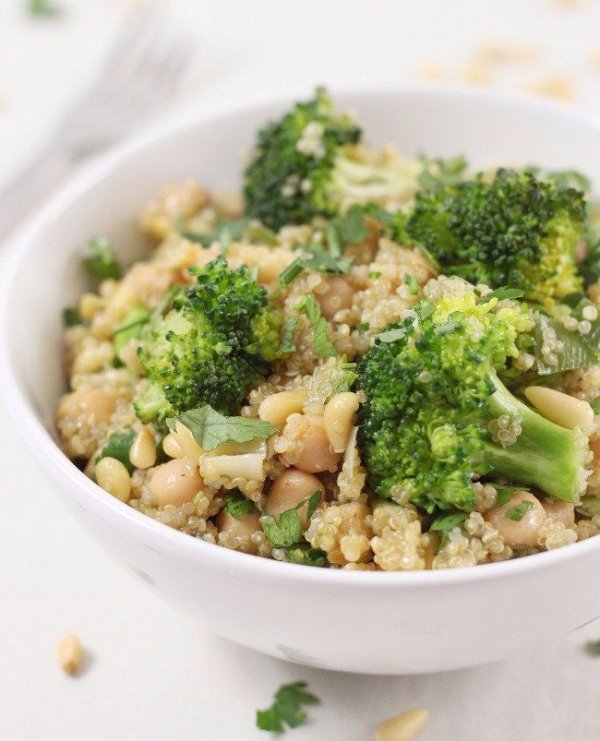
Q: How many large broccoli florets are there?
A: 4